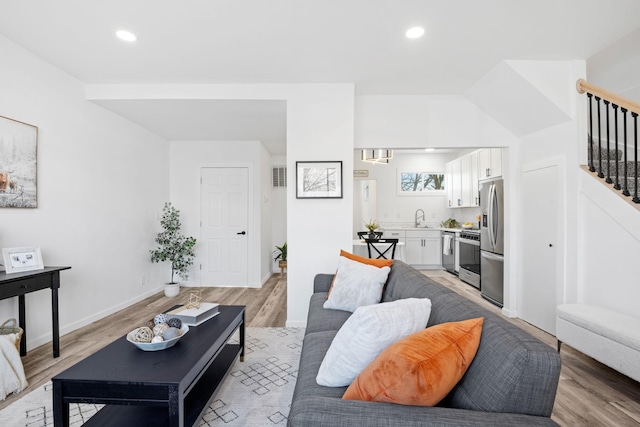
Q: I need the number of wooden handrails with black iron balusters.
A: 1